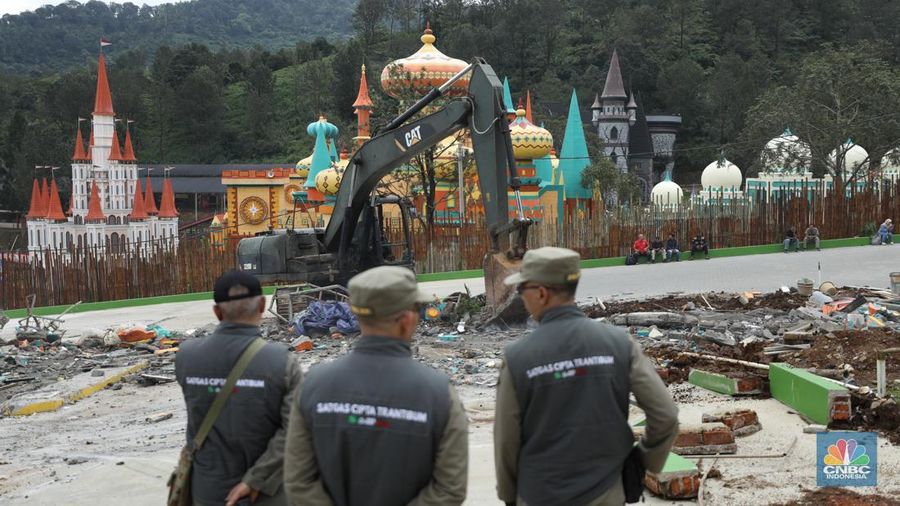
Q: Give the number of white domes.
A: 5